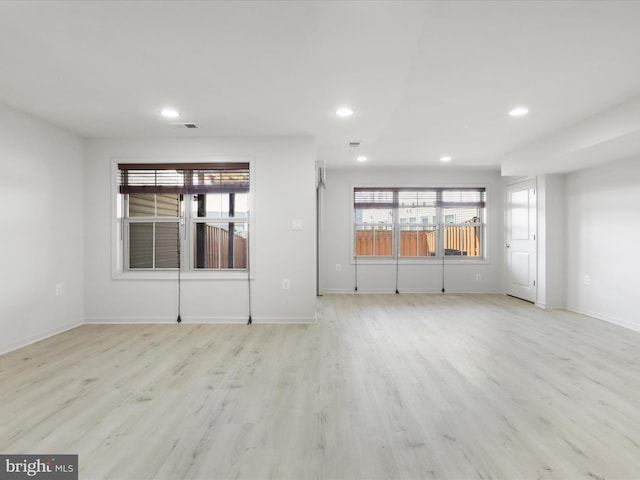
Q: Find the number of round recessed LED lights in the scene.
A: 5